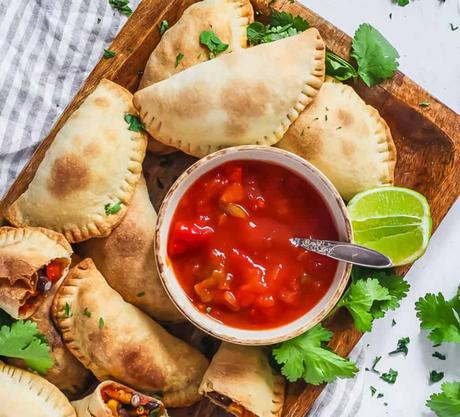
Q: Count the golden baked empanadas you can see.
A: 11